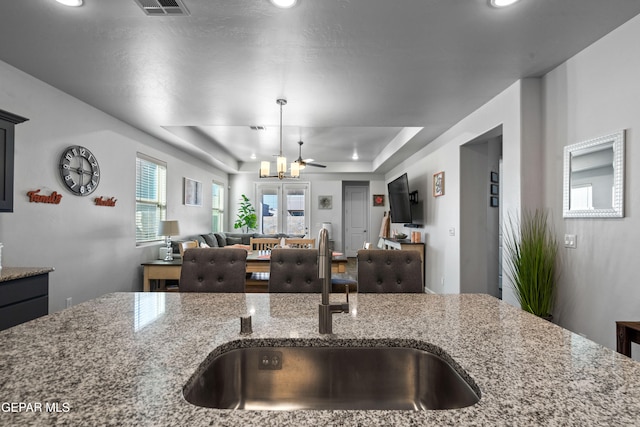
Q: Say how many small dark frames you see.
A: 3